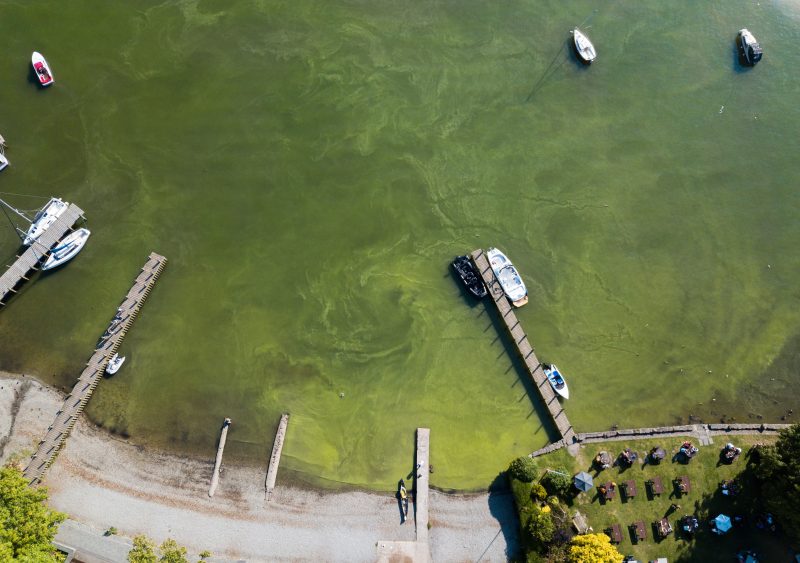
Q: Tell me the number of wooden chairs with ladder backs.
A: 0